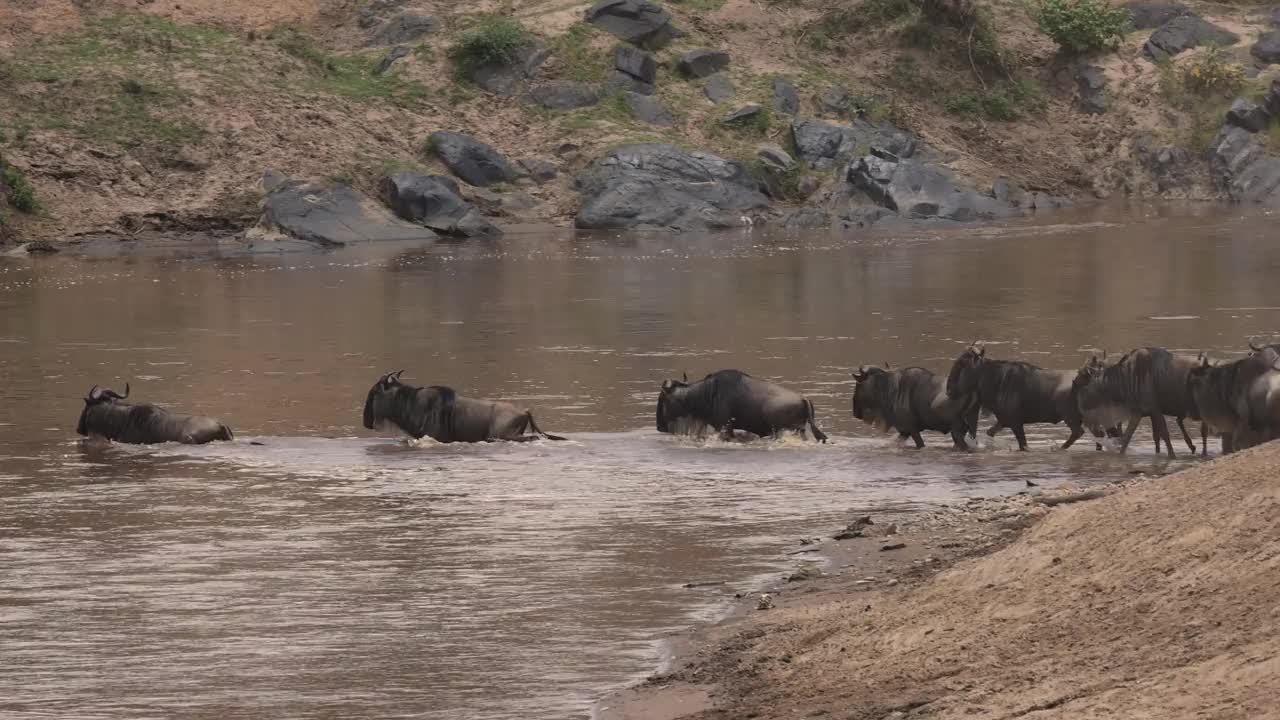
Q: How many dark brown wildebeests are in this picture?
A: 8